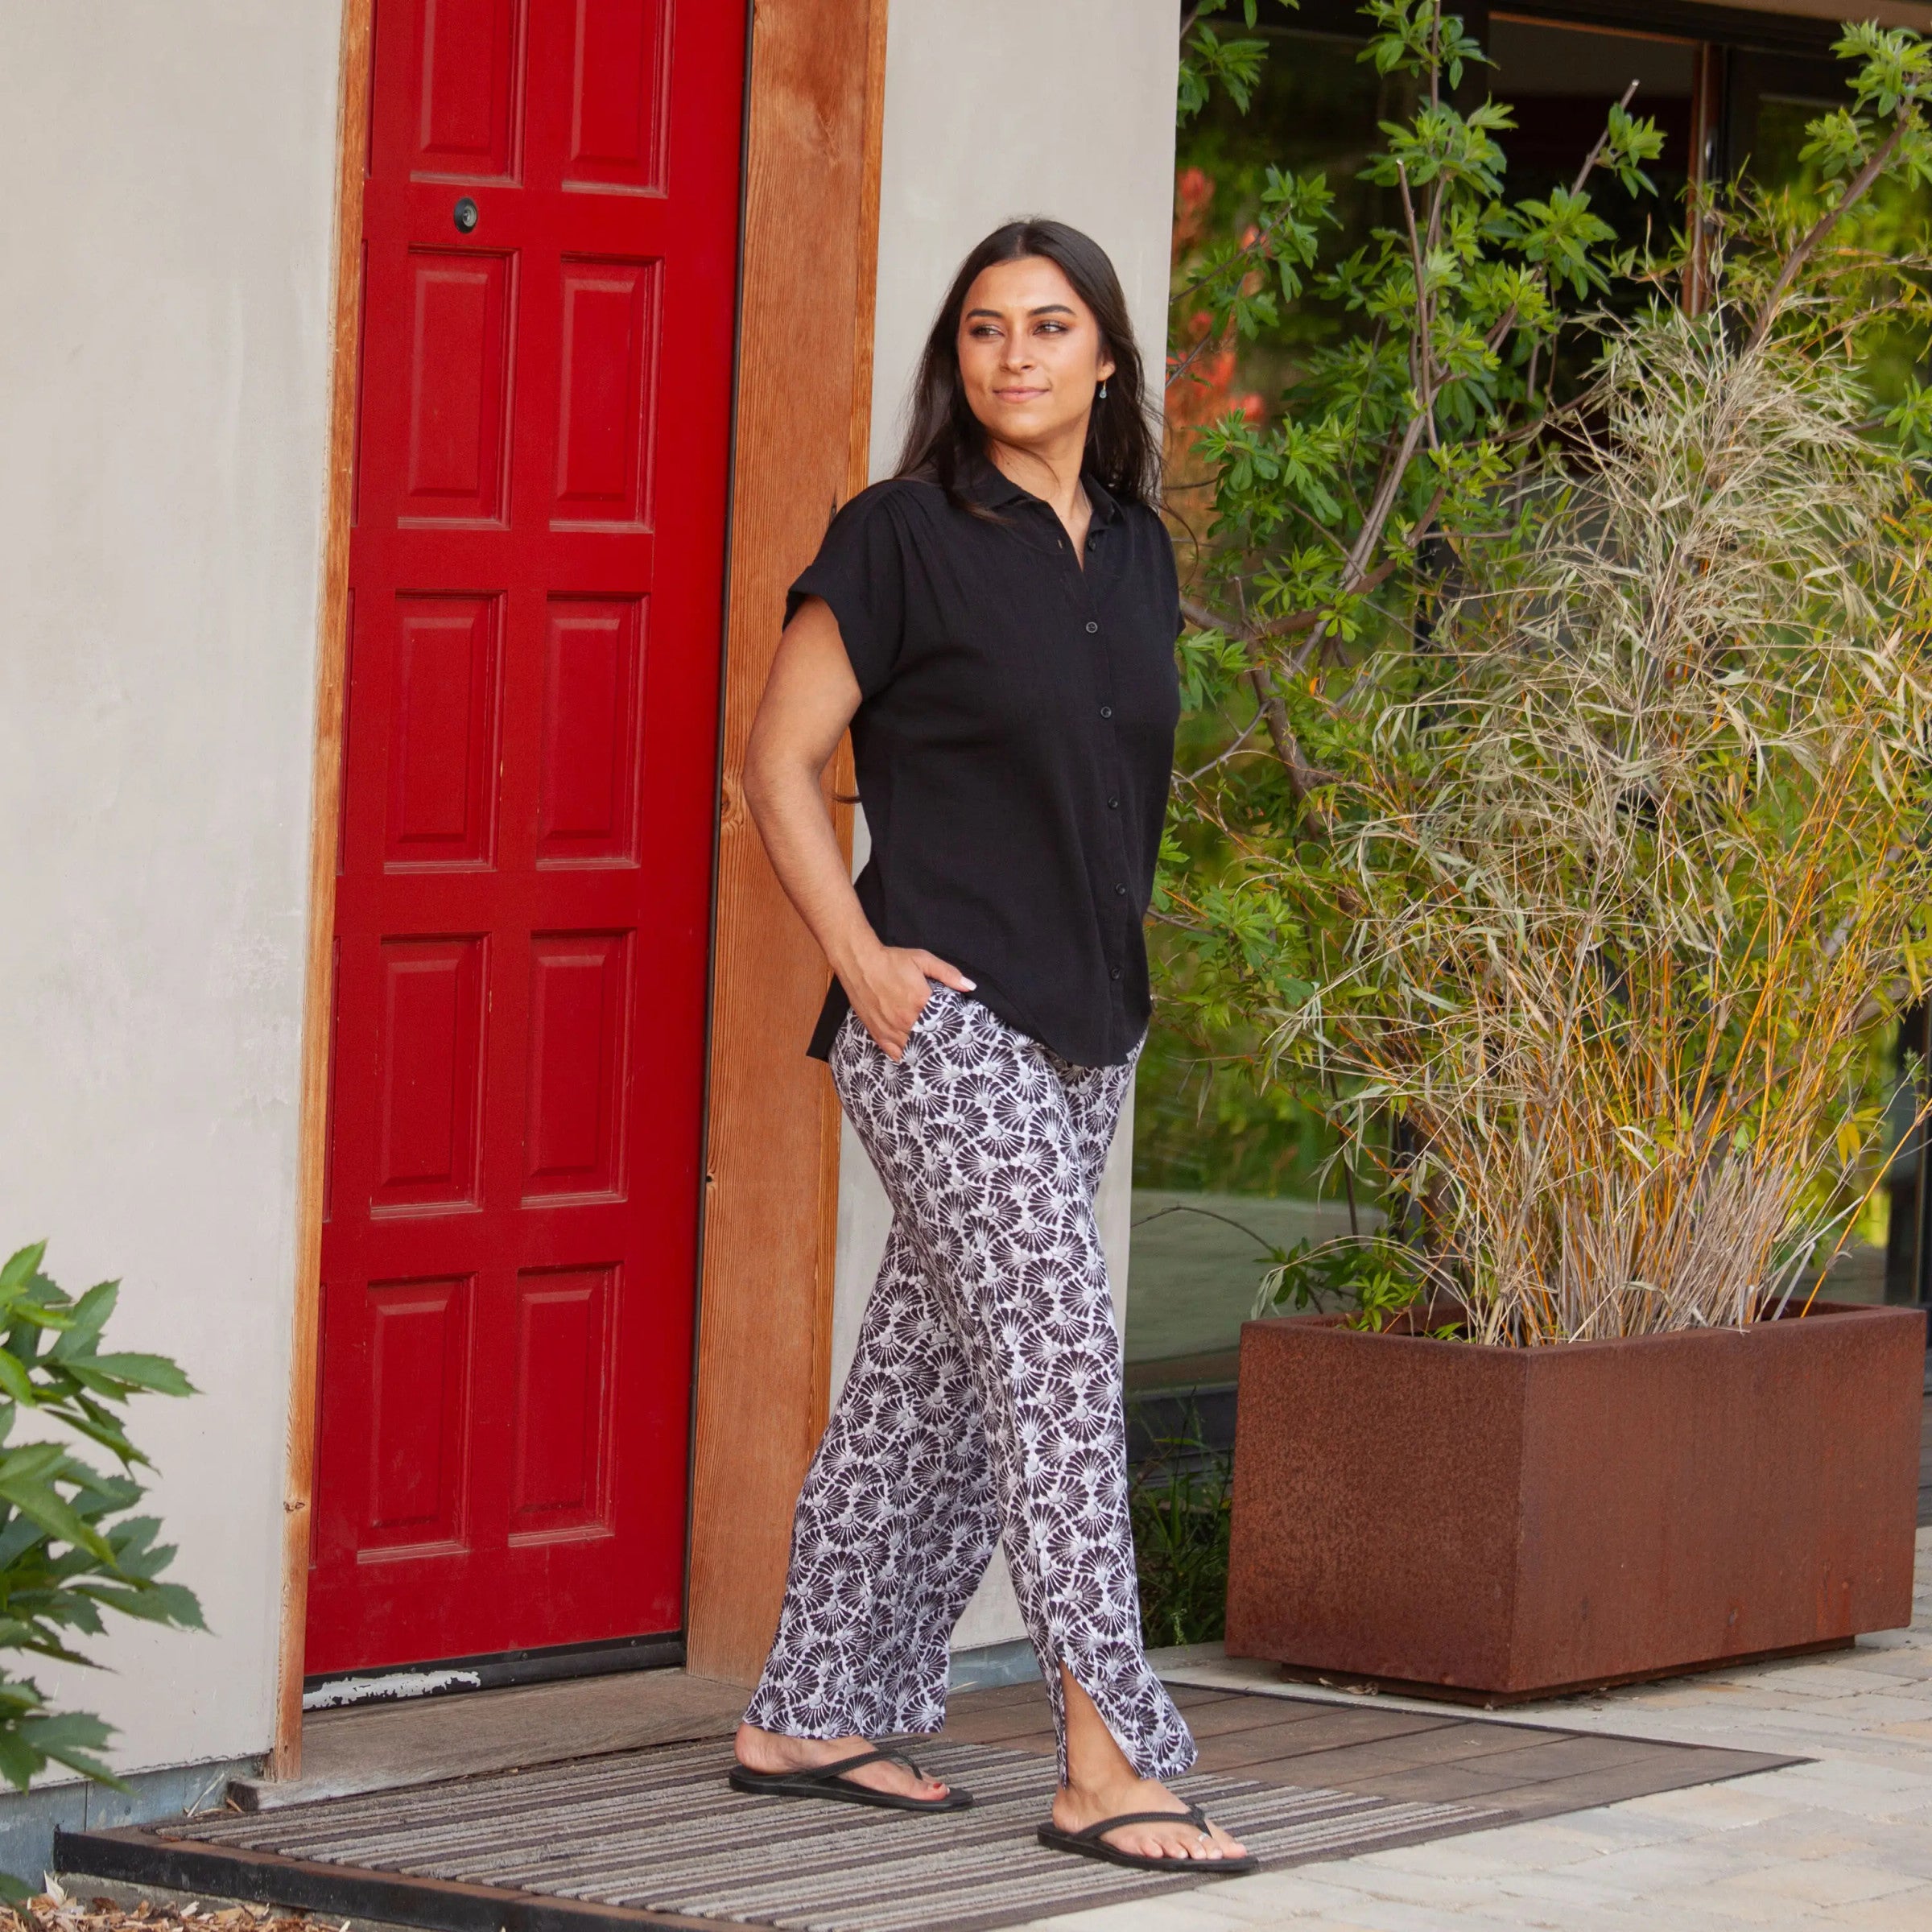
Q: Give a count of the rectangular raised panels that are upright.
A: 10